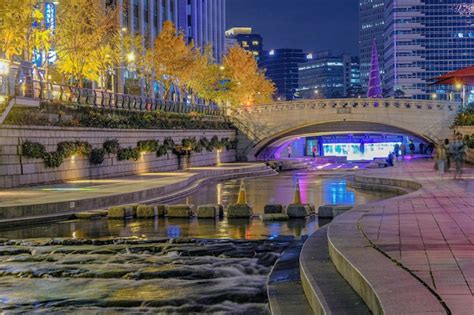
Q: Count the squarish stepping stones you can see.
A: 8